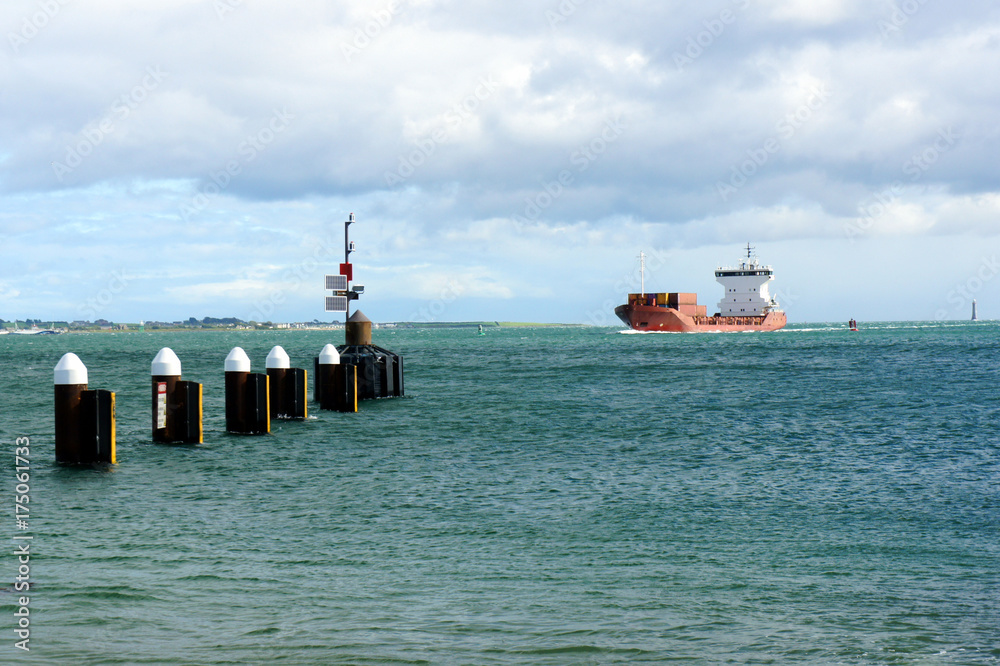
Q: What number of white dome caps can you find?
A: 5